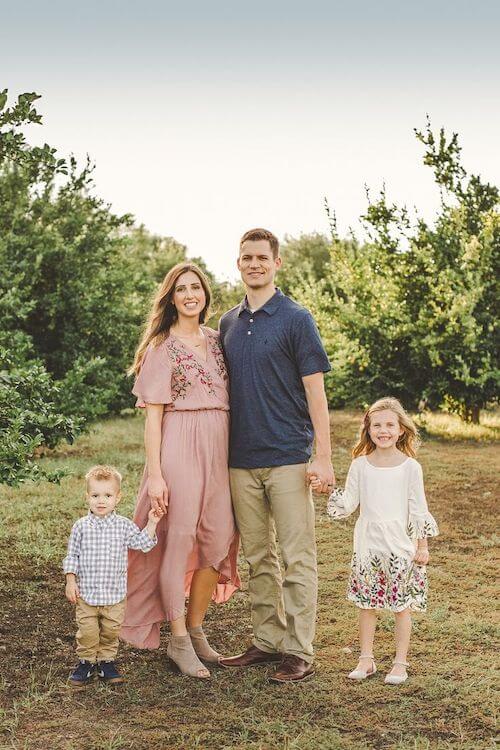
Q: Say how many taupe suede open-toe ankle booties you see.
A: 2